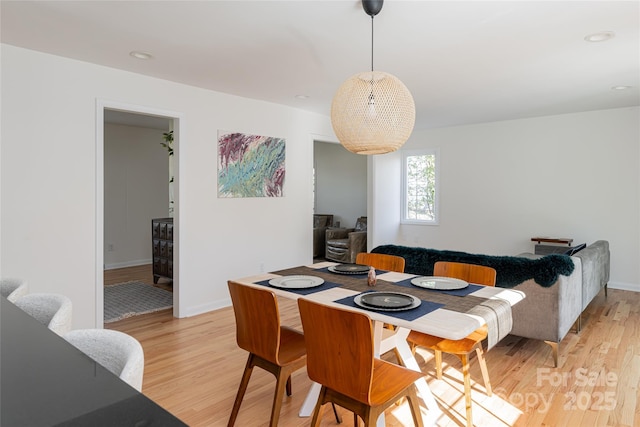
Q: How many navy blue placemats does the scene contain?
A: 4